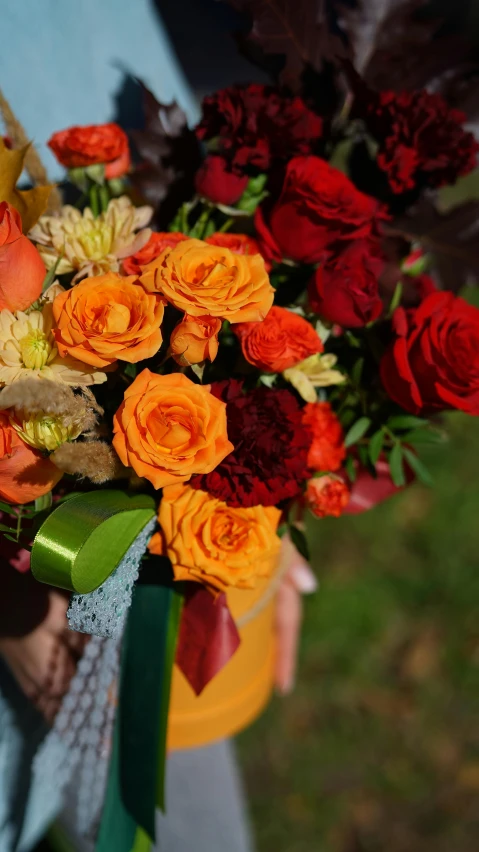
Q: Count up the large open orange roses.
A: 4